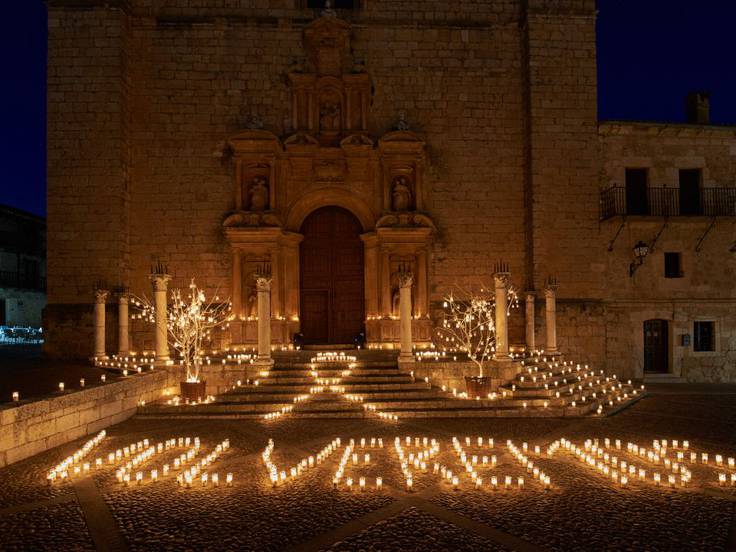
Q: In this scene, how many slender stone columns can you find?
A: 8